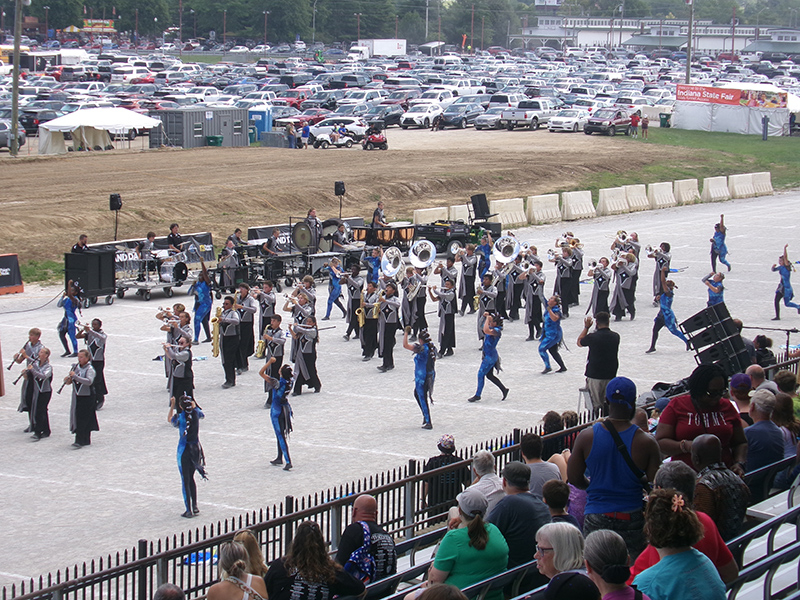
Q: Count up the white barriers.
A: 12